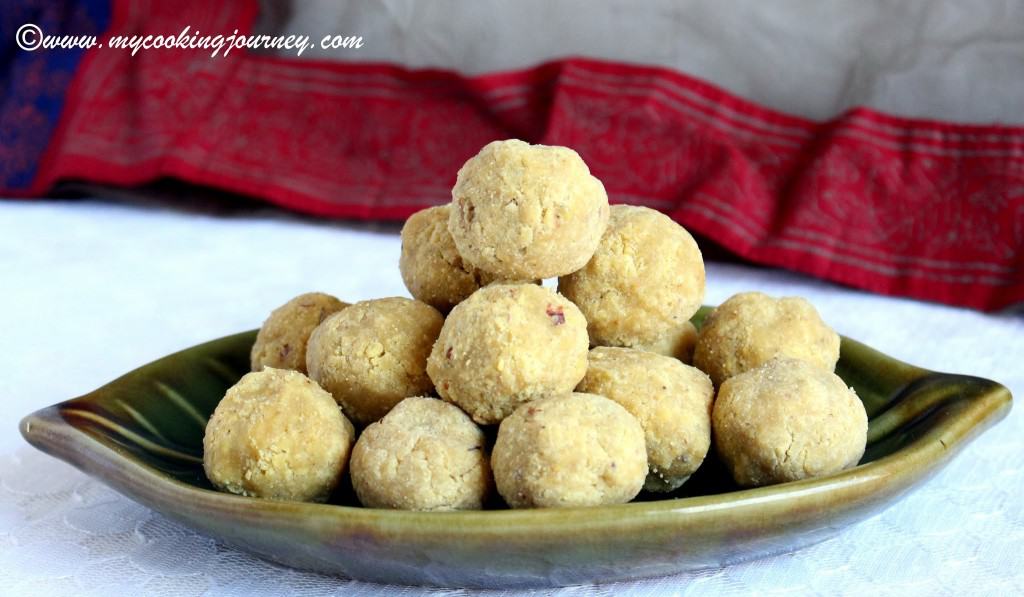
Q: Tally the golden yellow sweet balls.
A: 13